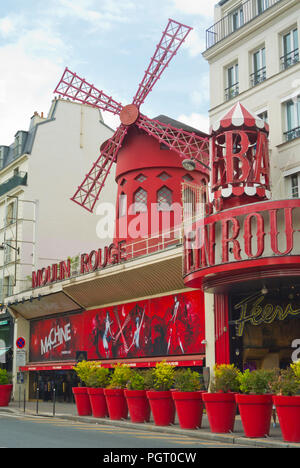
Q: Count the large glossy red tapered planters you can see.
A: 10